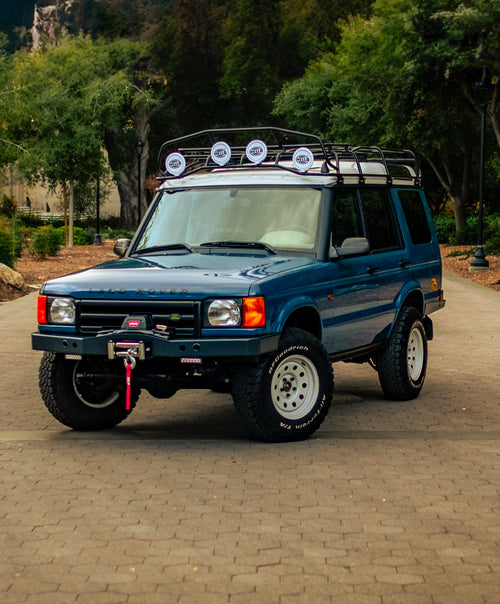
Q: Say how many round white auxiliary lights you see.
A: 4